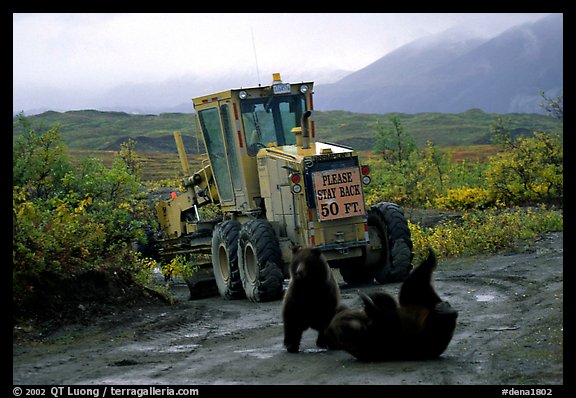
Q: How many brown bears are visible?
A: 2